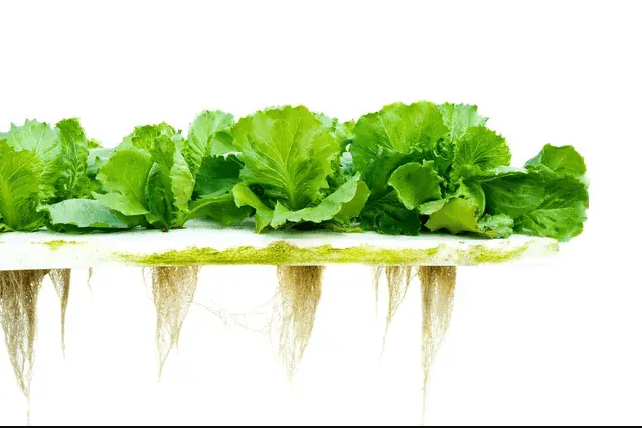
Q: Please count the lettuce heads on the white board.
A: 4